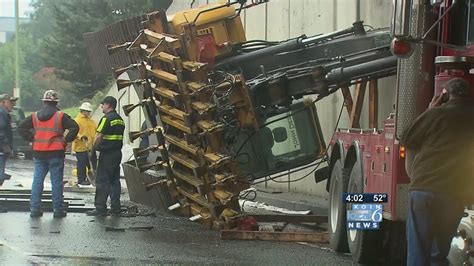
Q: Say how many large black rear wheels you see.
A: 2